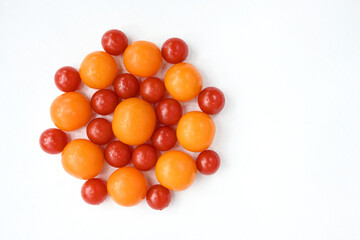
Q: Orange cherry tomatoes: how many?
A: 9